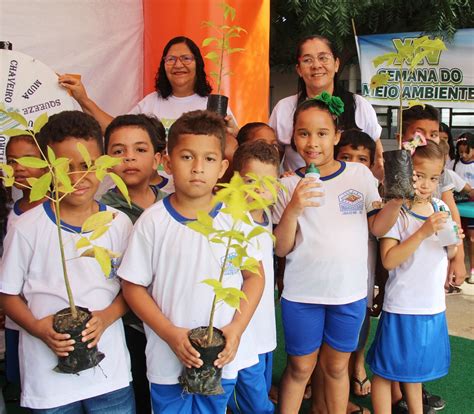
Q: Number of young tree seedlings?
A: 4